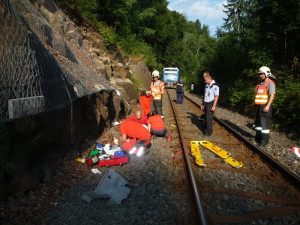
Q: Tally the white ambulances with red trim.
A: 0